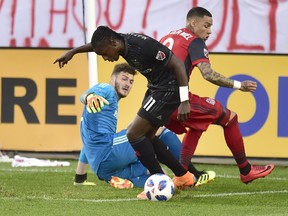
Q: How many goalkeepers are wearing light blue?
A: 1